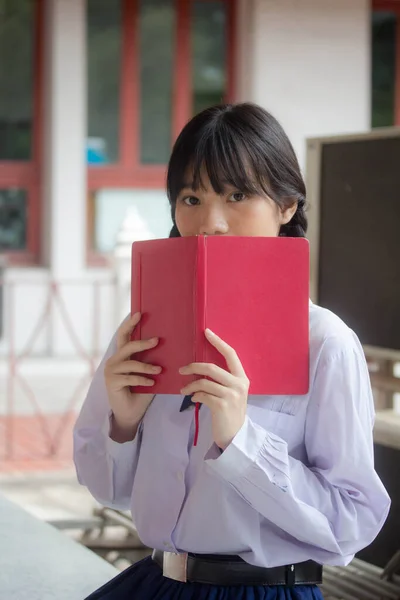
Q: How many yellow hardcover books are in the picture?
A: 0